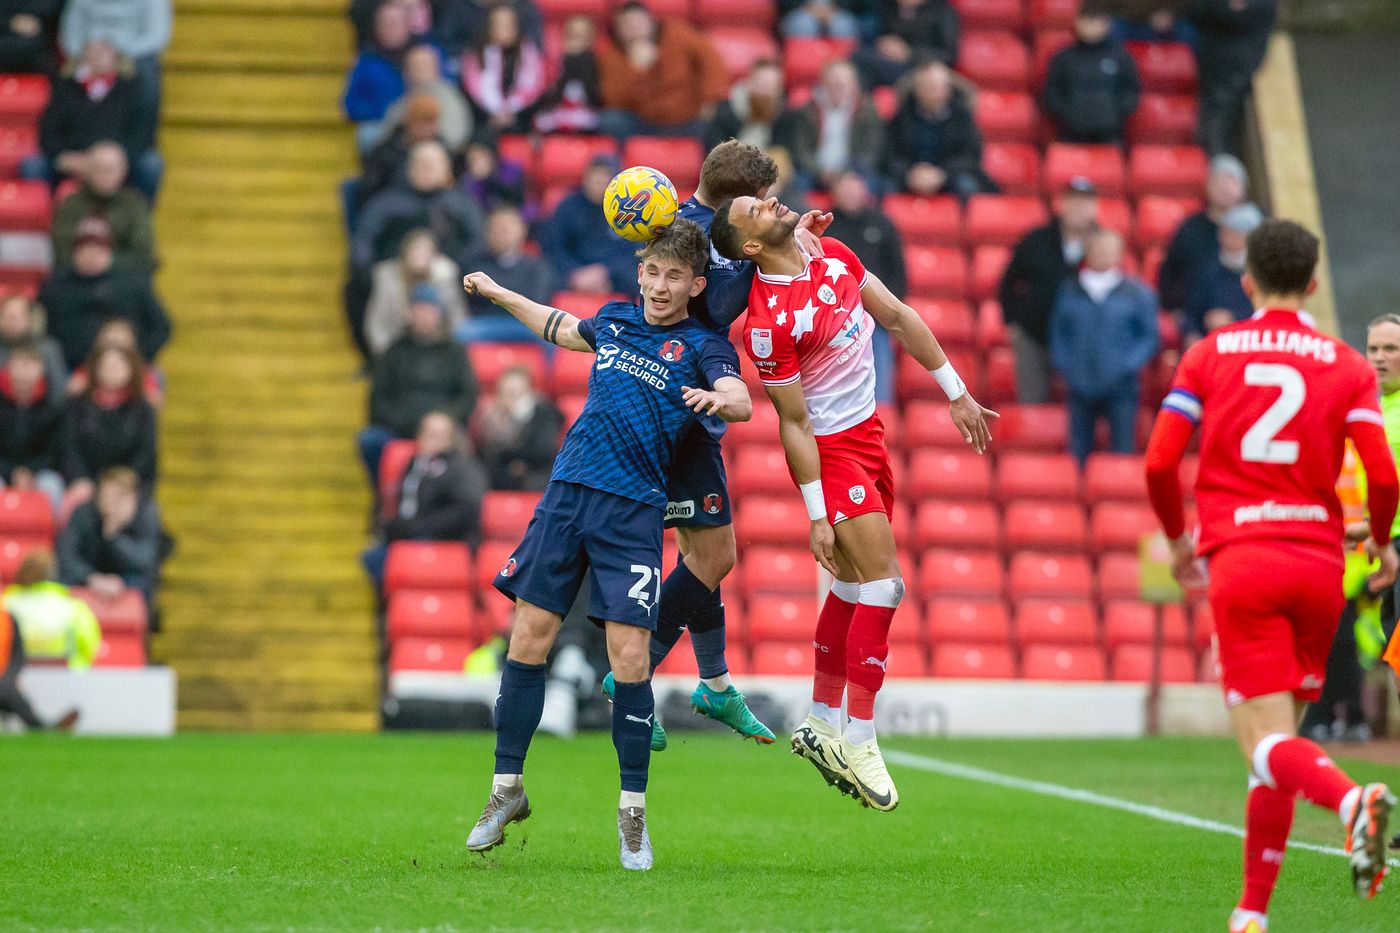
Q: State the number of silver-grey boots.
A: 2